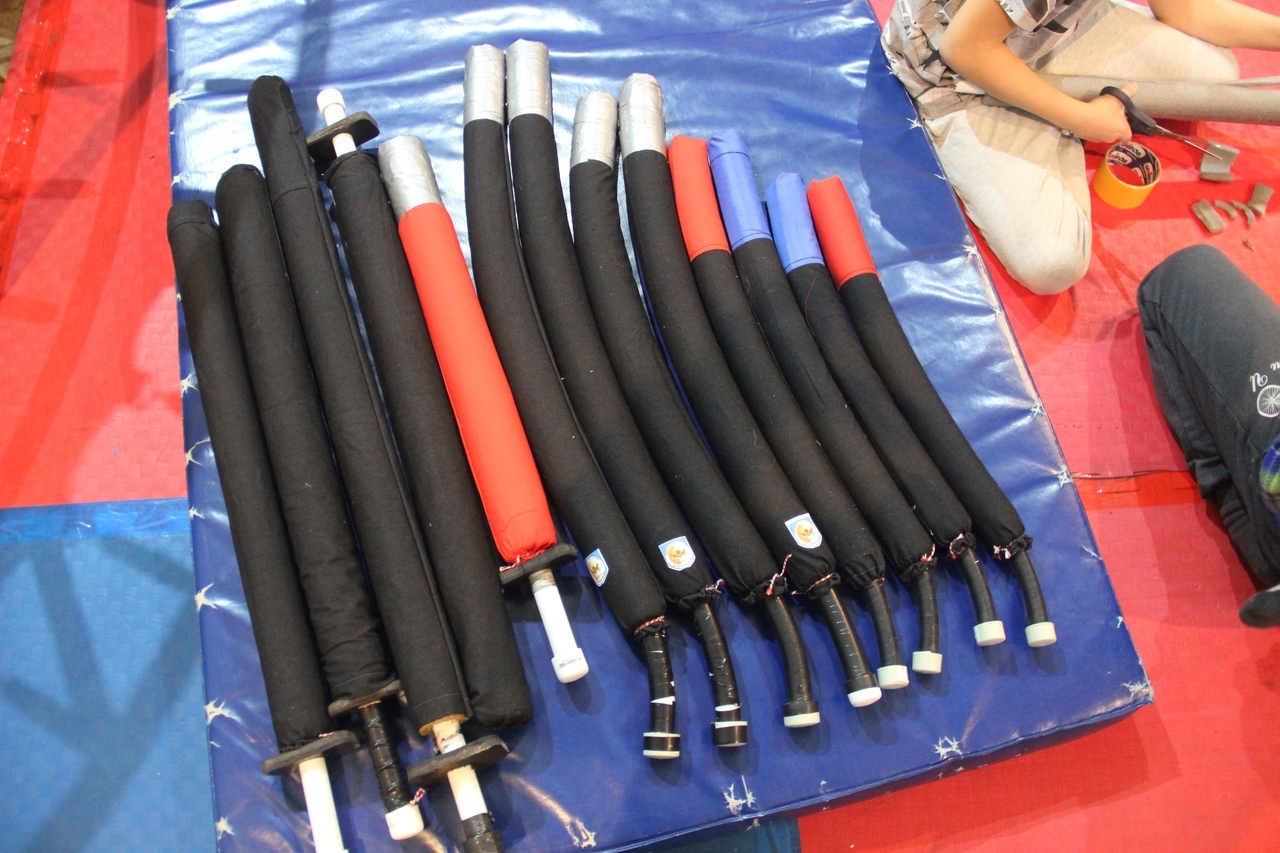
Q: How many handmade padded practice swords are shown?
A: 13